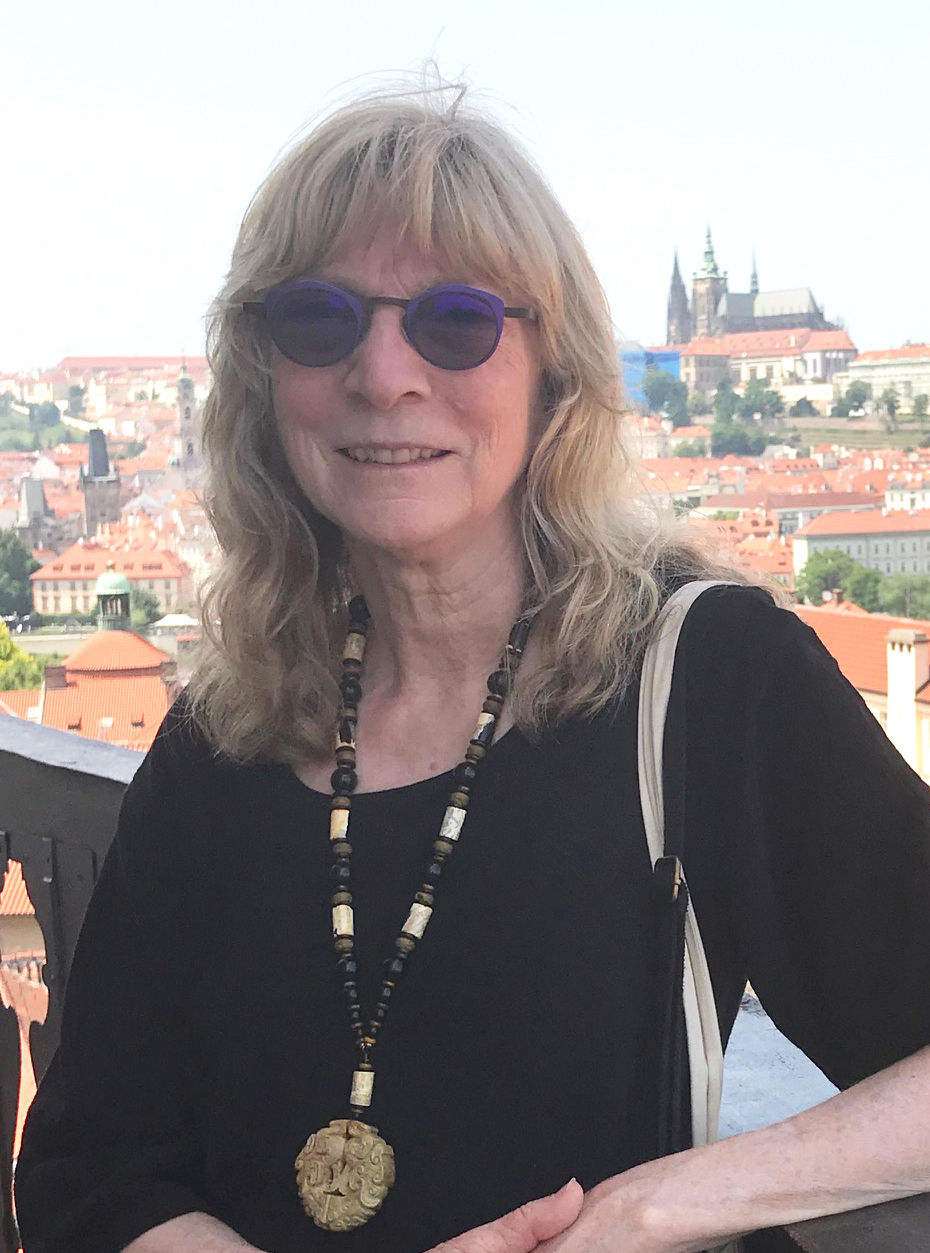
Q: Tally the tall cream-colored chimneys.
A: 1